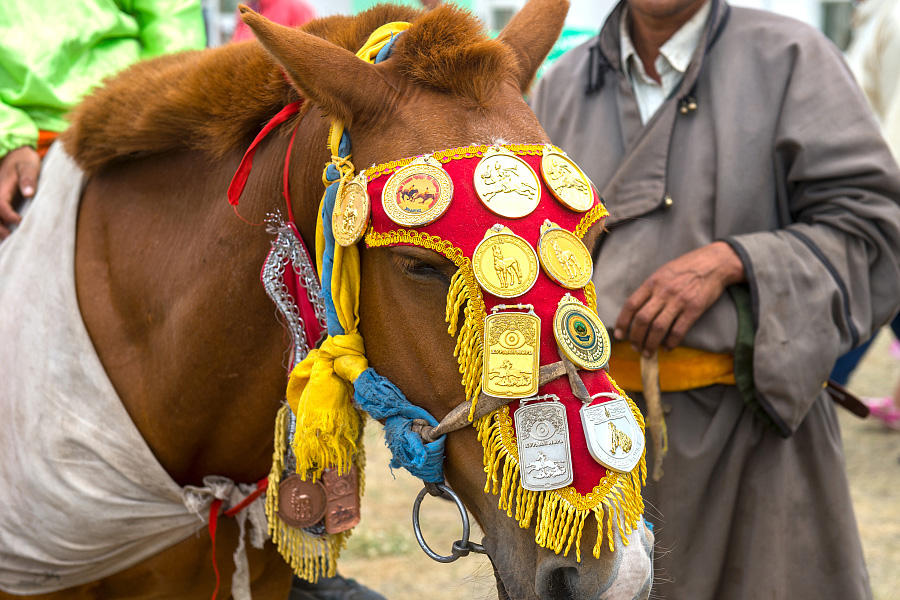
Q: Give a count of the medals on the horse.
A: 12